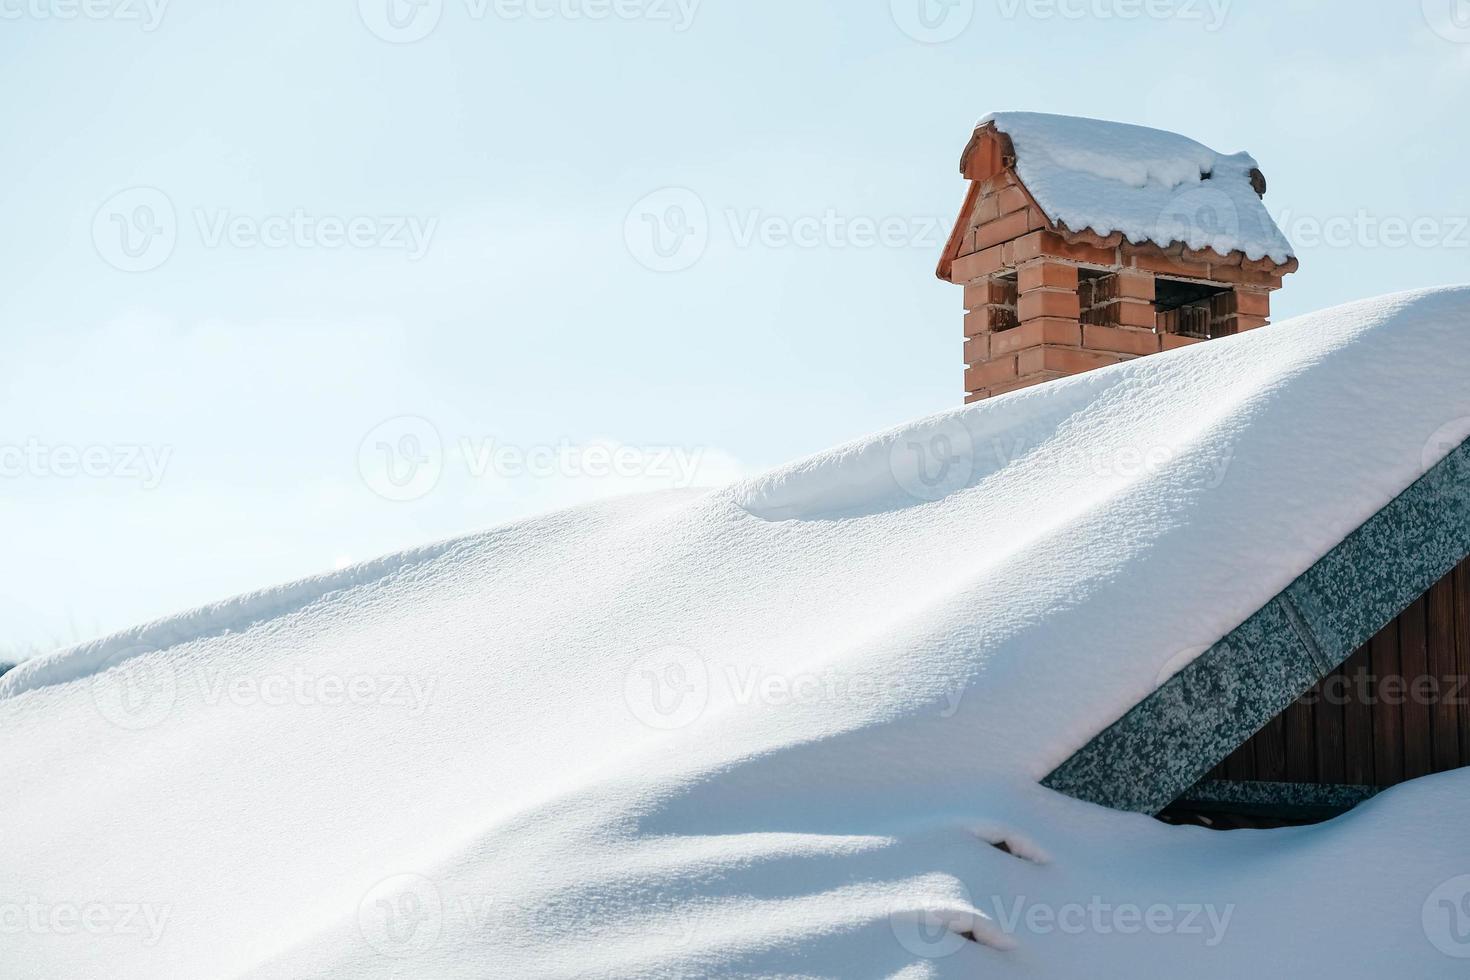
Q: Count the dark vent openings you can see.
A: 3